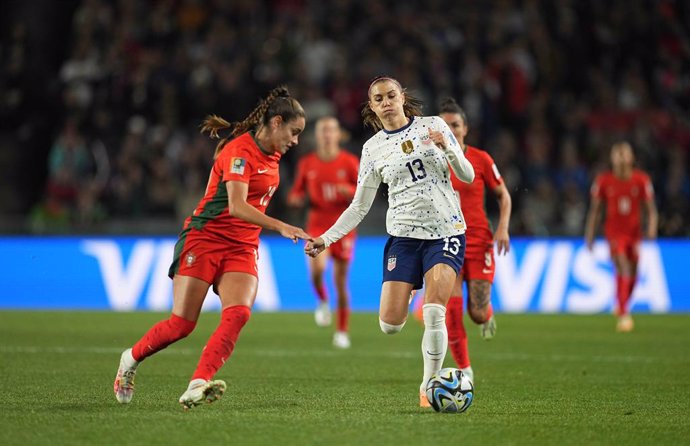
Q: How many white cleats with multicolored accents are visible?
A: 2